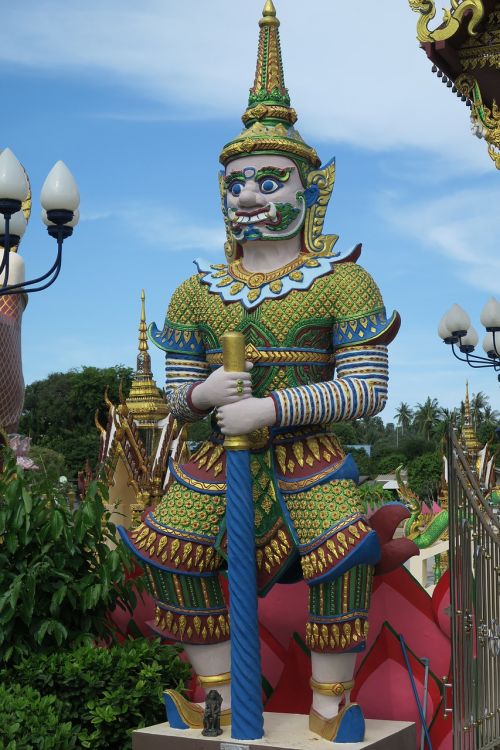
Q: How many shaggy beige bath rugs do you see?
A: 0